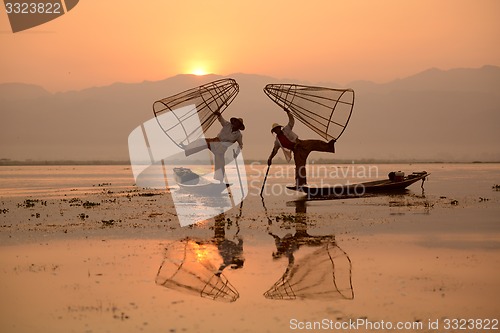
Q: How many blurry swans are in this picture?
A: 0